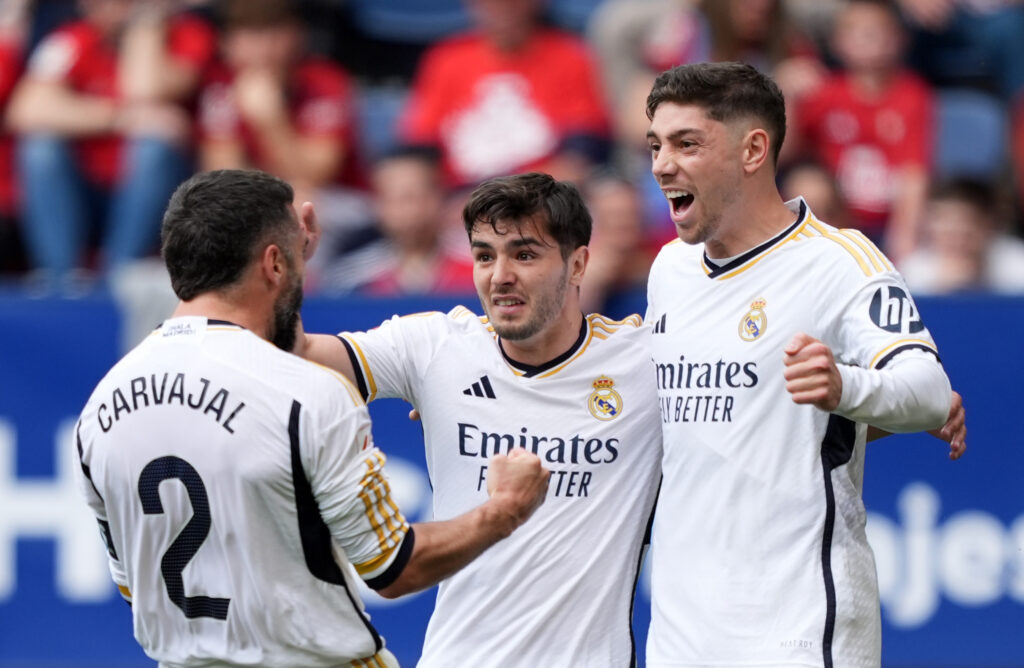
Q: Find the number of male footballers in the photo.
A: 3